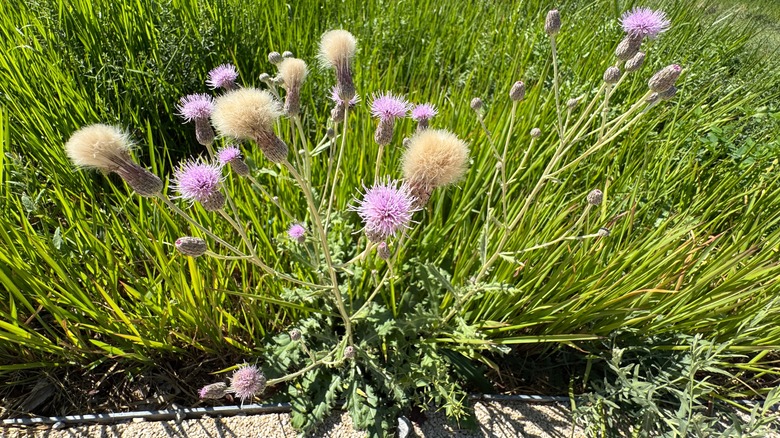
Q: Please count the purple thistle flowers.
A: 11